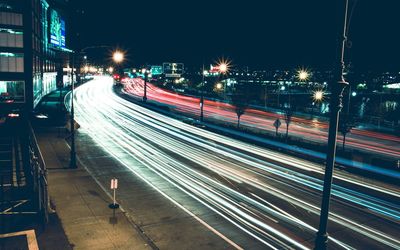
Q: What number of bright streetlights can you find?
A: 4